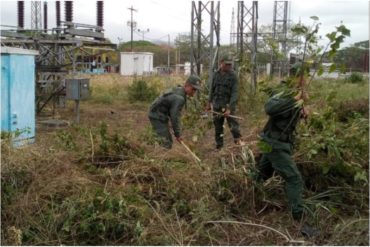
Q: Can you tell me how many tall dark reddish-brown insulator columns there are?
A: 5